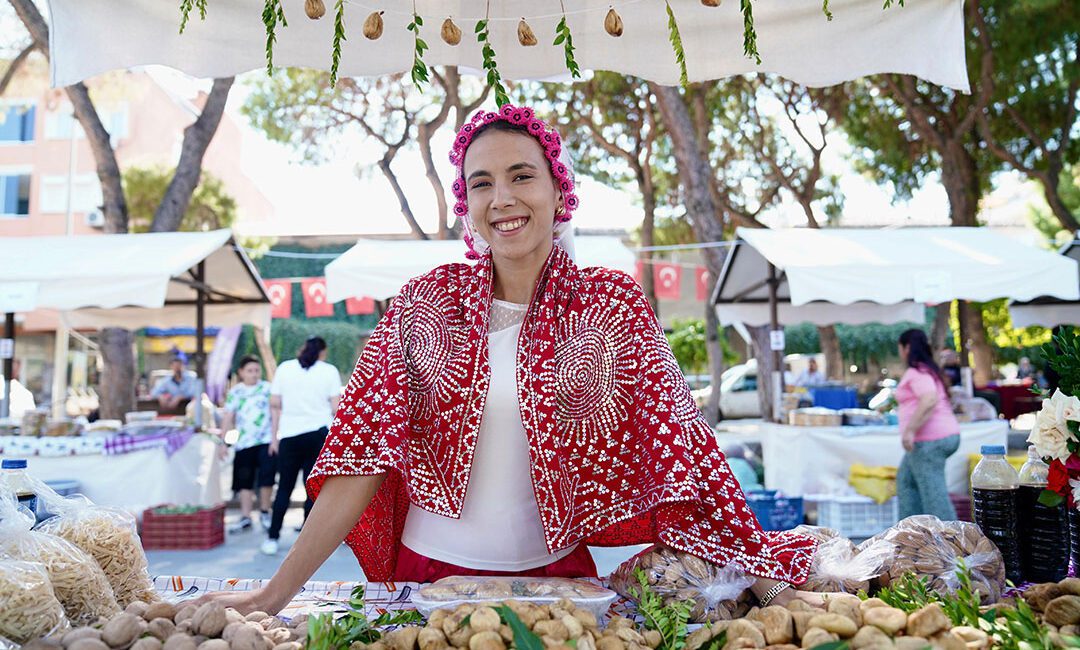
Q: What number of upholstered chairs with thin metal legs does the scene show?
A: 0